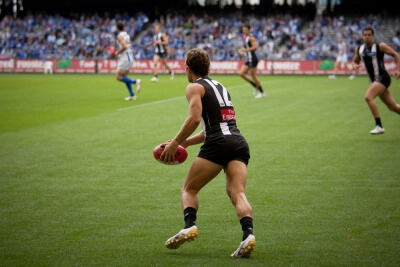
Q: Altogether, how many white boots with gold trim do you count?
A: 2